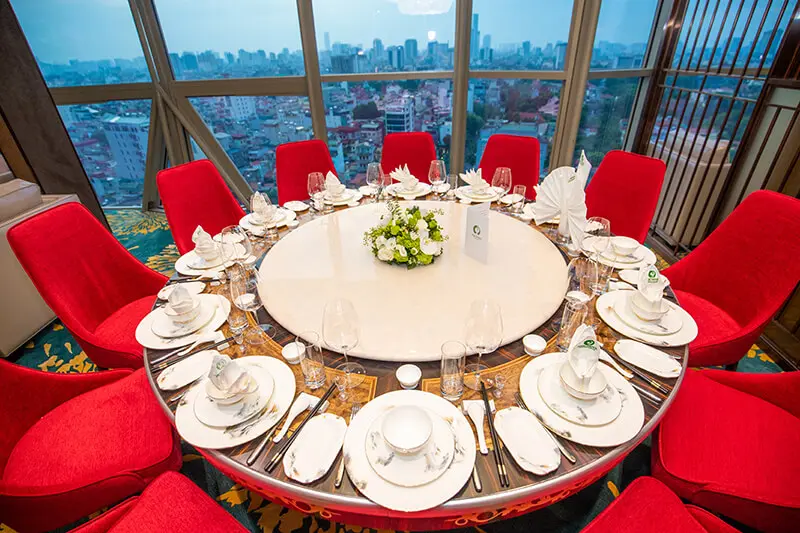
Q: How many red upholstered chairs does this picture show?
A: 11